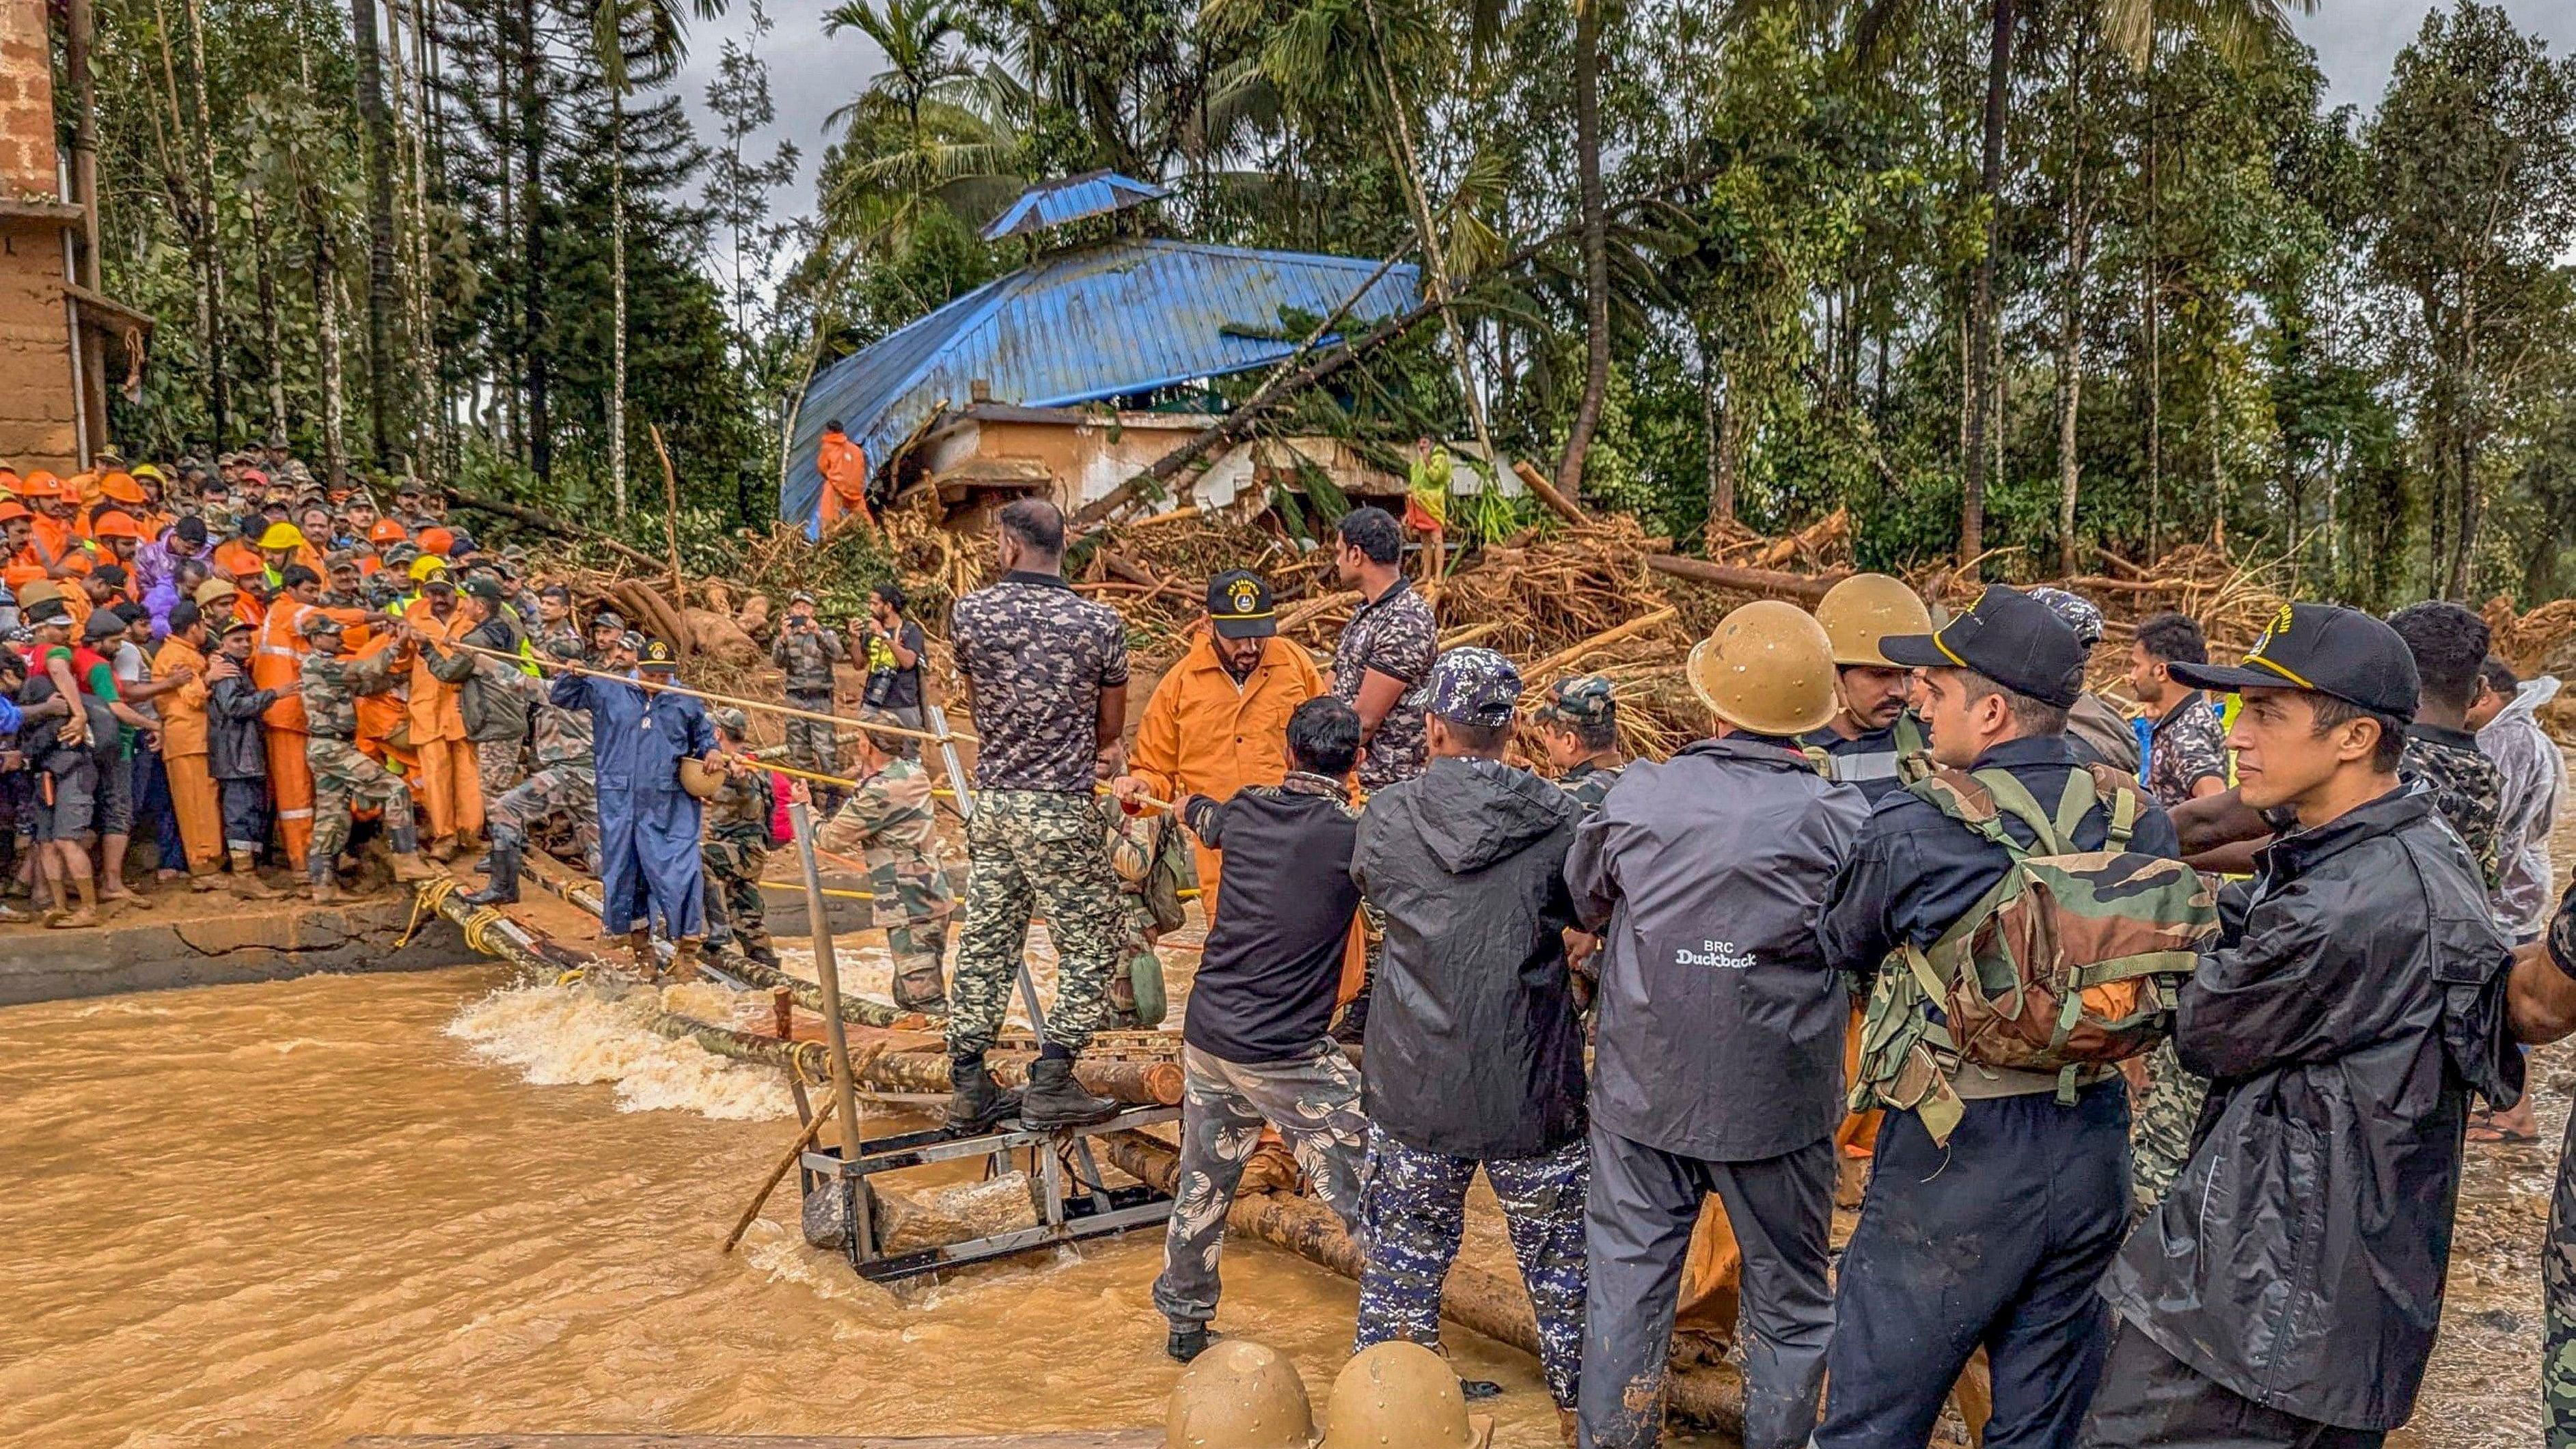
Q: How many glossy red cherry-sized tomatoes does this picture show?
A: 0